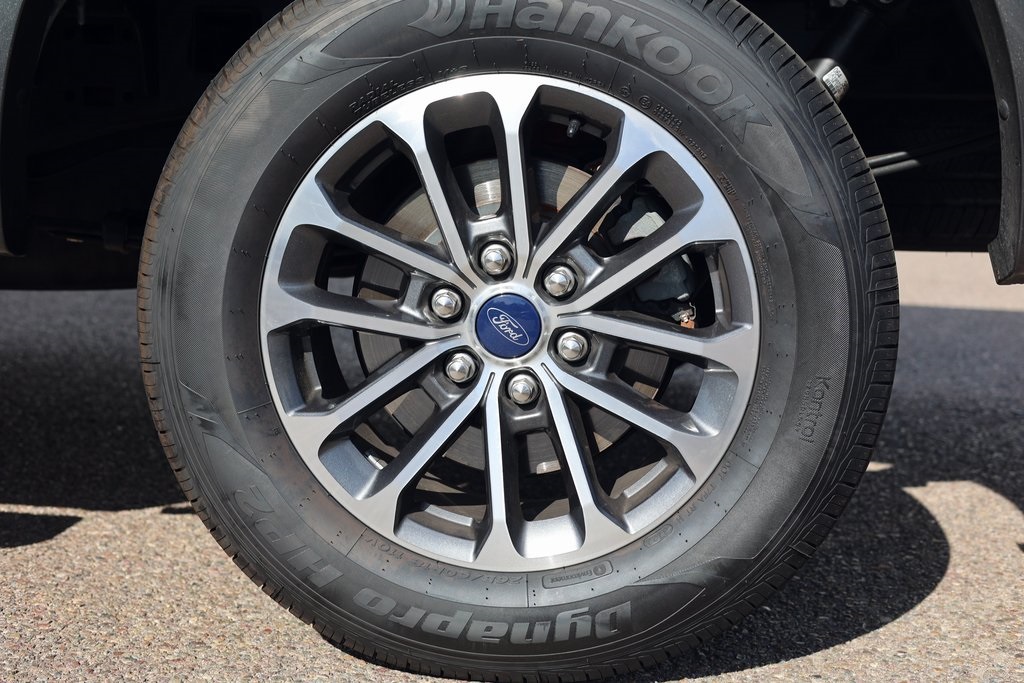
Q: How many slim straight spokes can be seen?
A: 12